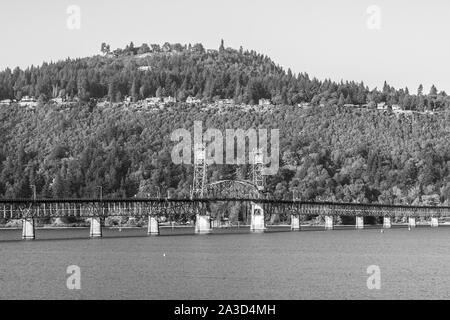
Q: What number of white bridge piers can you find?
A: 11